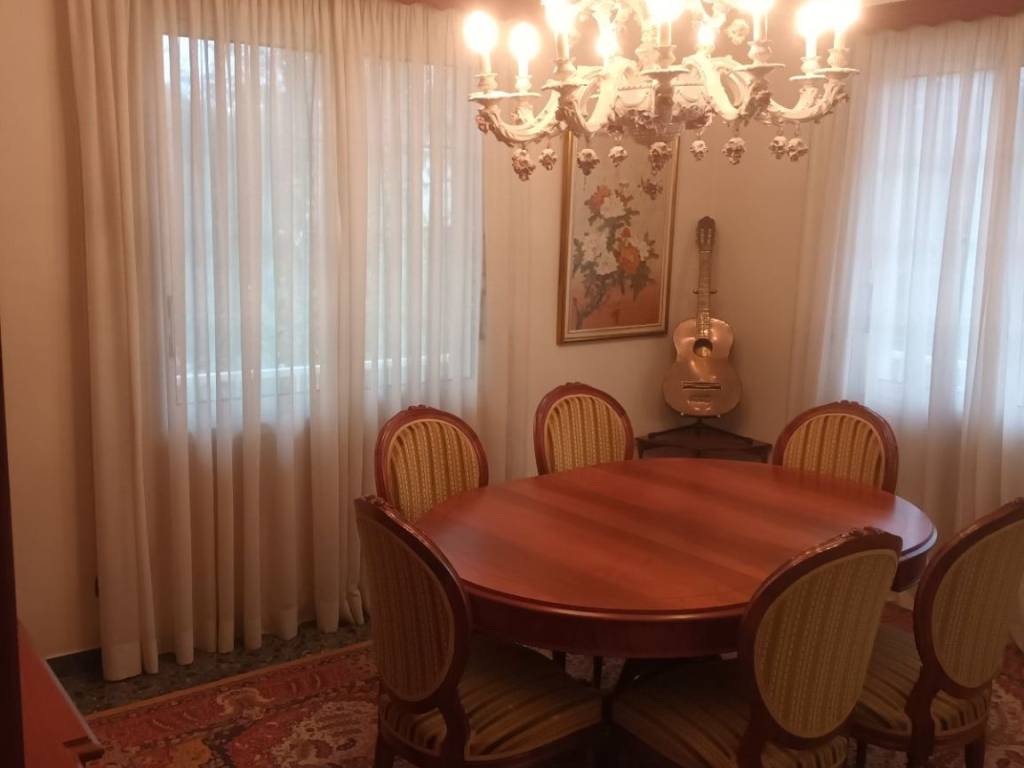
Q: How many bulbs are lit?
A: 9